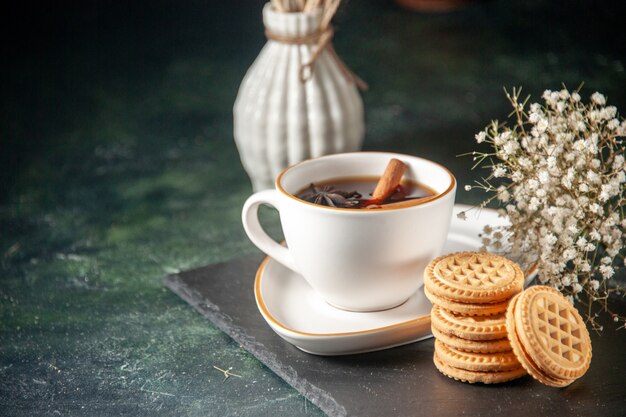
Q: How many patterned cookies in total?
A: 4